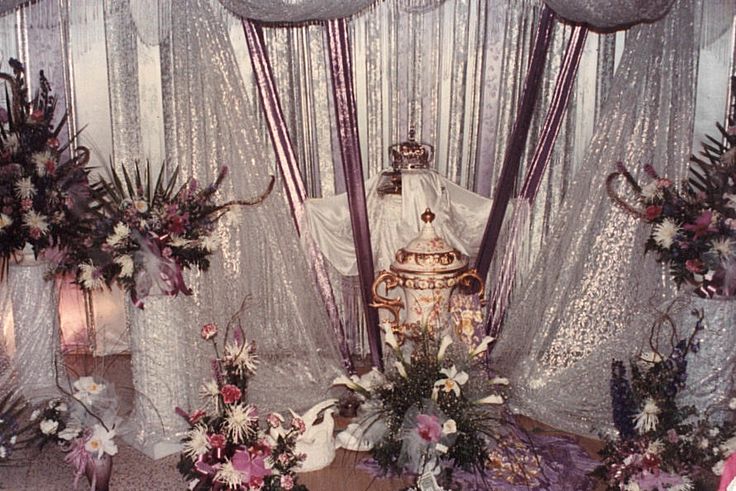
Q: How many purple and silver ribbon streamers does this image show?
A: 4